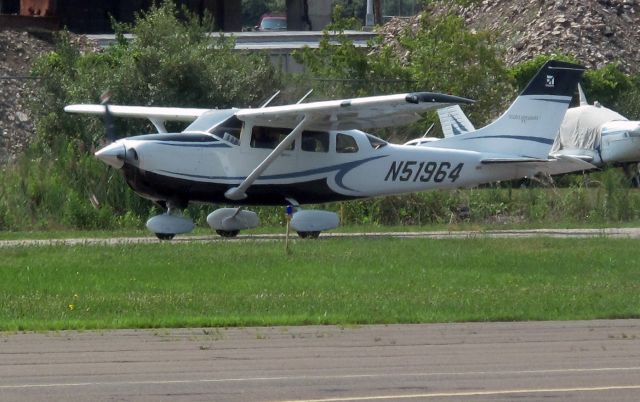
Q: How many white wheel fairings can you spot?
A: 3